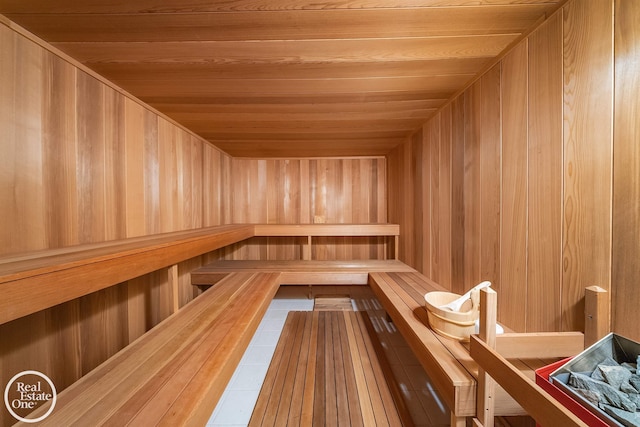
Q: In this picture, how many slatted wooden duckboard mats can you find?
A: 1